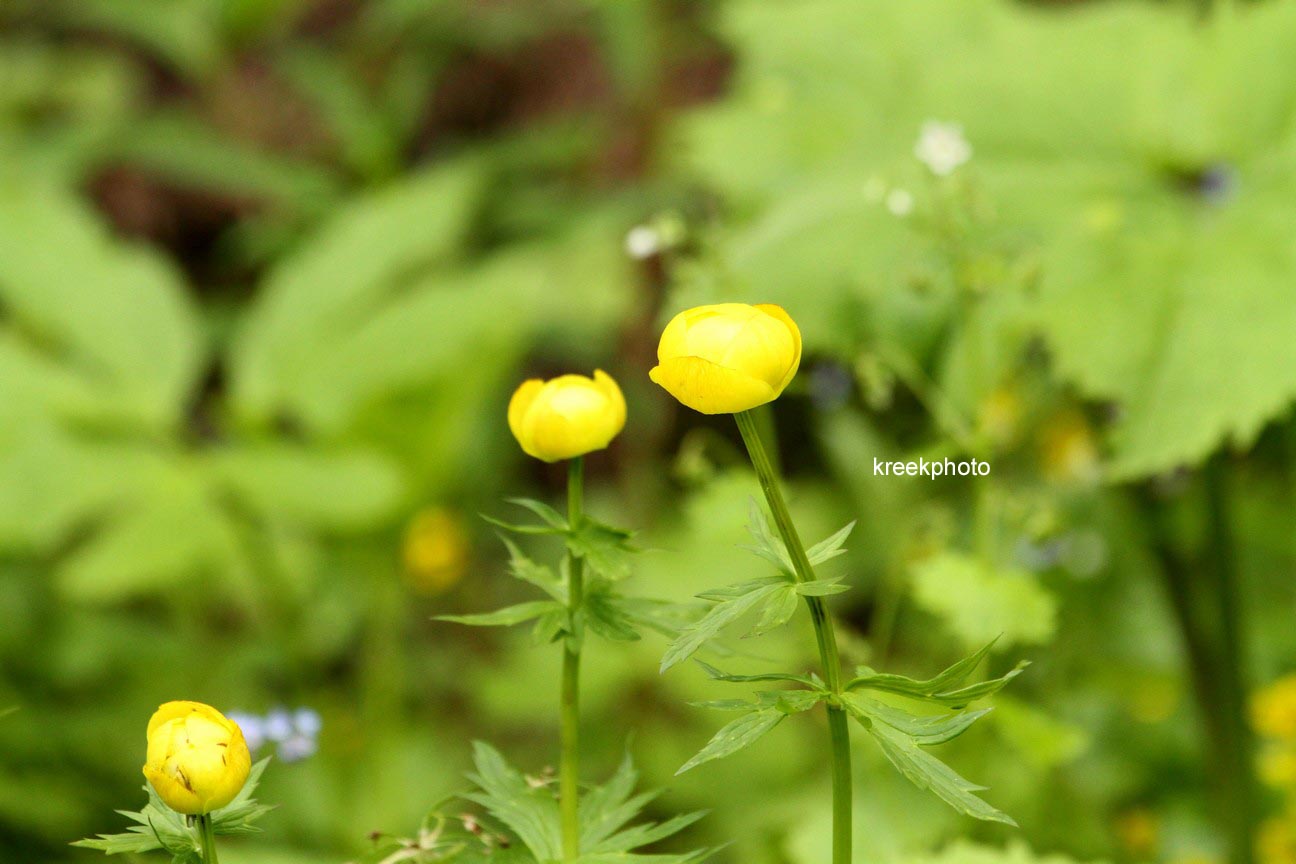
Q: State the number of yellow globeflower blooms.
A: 3